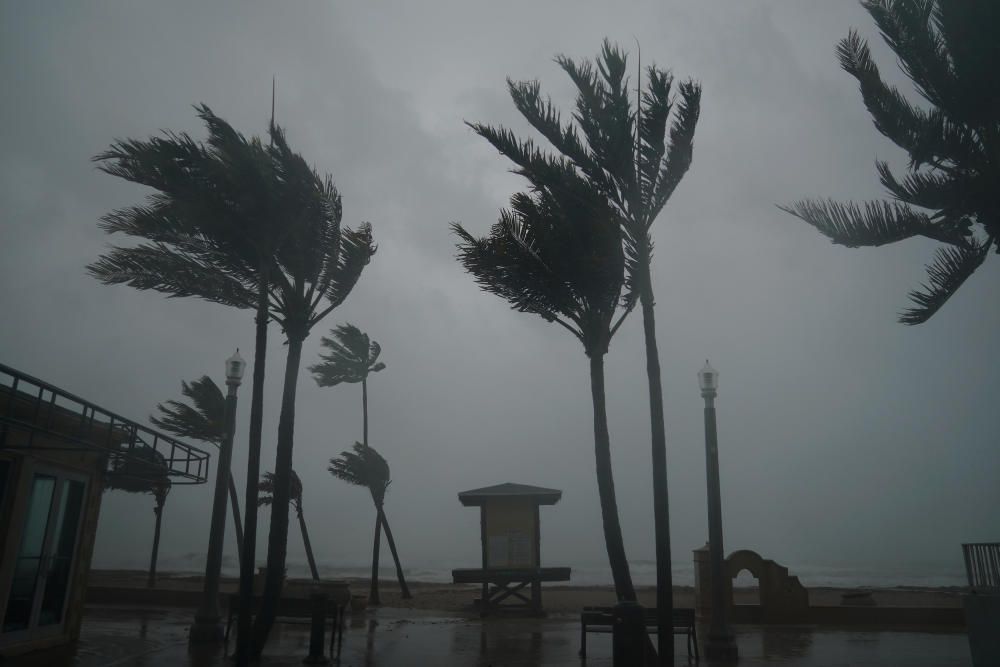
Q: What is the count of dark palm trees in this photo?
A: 10